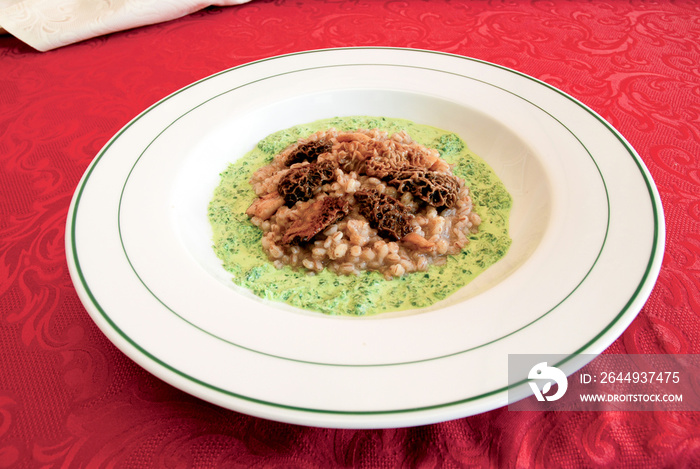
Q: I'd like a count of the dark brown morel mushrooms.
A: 5